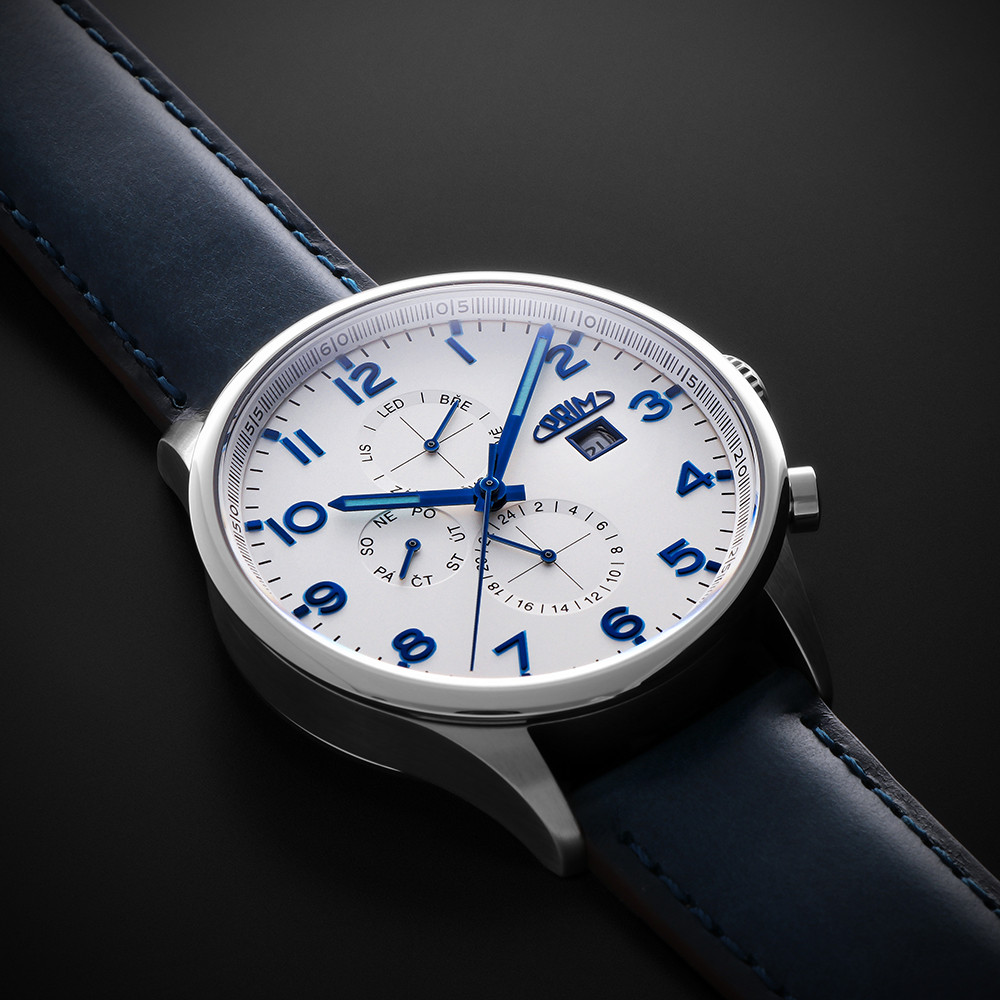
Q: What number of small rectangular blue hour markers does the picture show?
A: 12